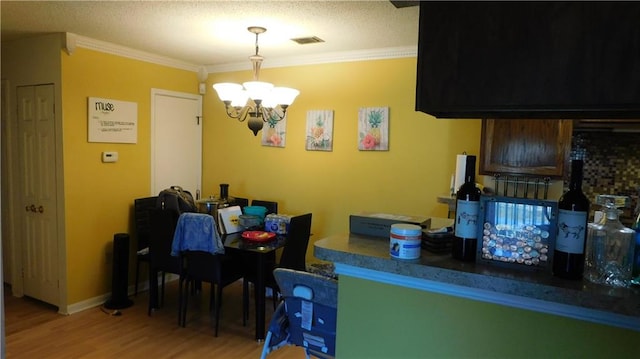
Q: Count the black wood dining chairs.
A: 6